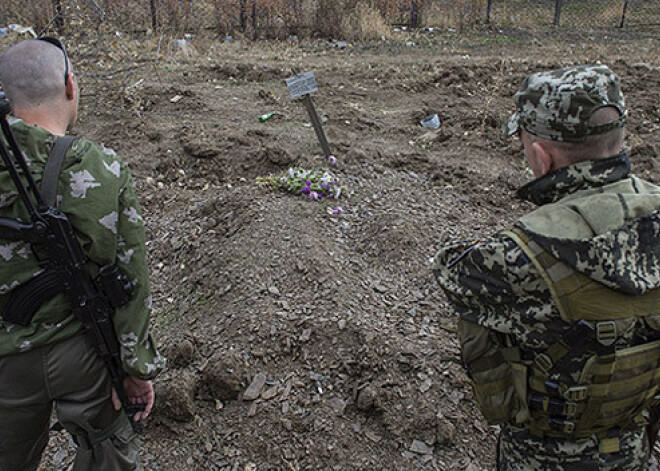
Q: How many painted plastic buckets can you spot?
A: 0